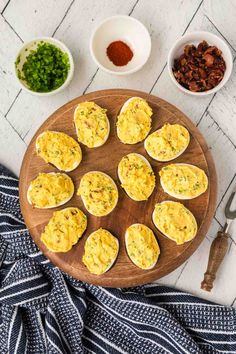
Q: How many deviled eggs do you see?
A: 12